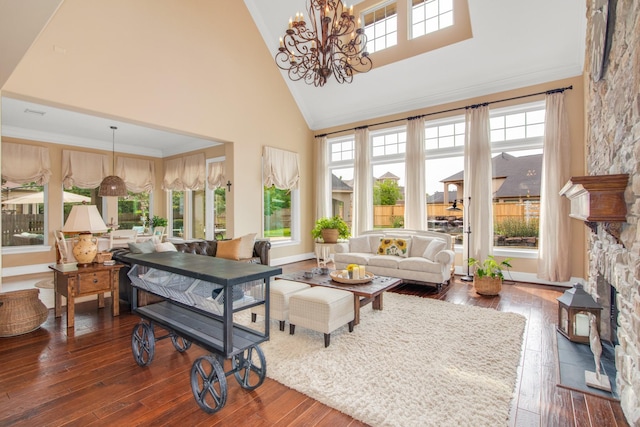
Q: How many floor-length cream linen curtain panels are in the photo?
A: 5